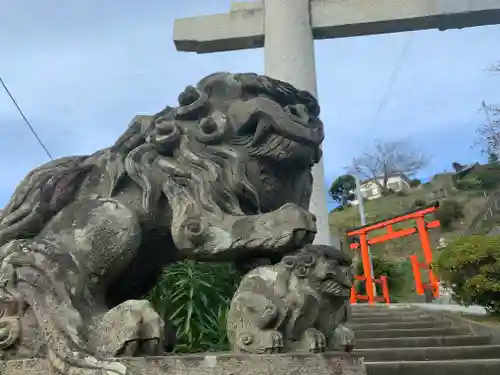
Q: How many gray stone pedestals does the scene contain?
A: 1